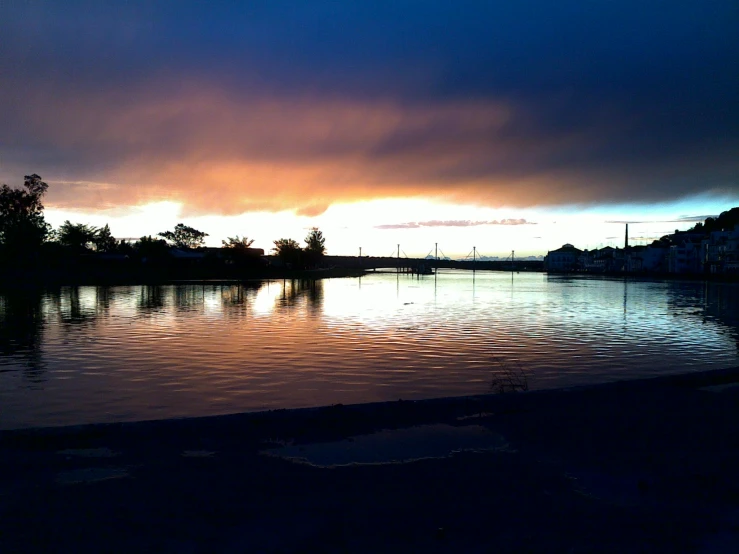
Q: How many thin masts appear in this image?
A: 5